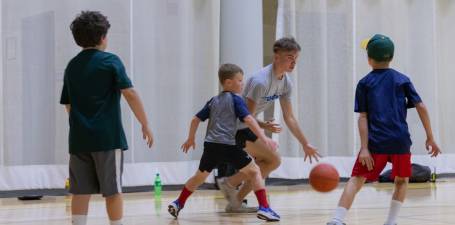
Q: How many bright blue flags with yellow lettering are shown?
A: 0